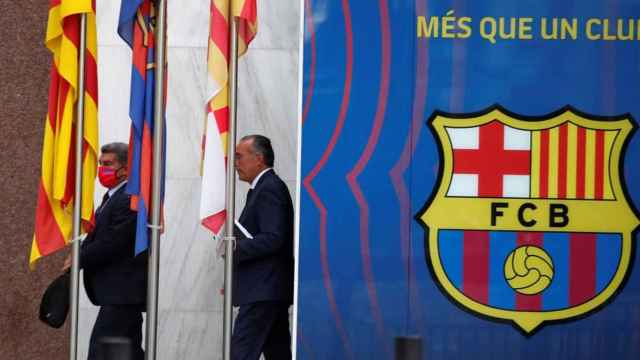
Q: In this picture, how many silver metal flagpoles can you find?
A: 3